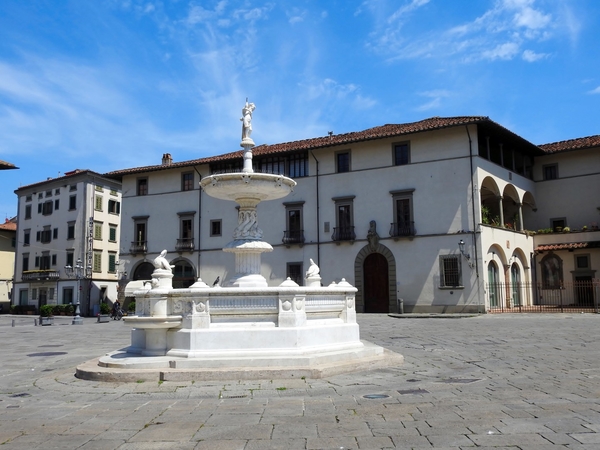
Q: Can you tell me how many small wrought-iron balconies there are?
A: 5